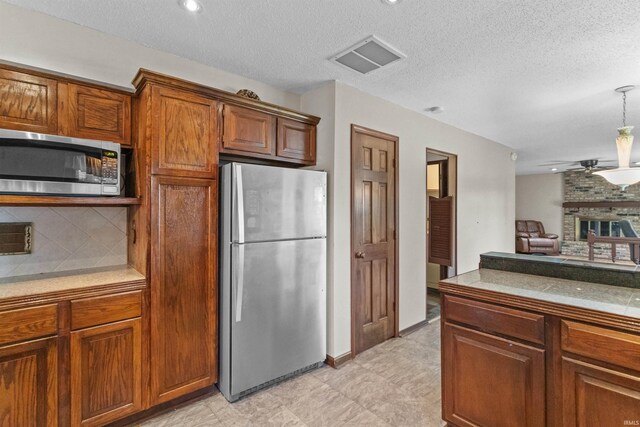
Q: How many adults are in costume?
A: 0